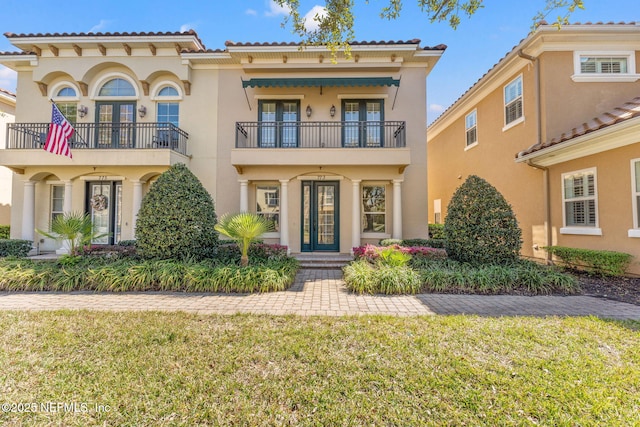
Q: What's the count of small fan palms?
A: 2